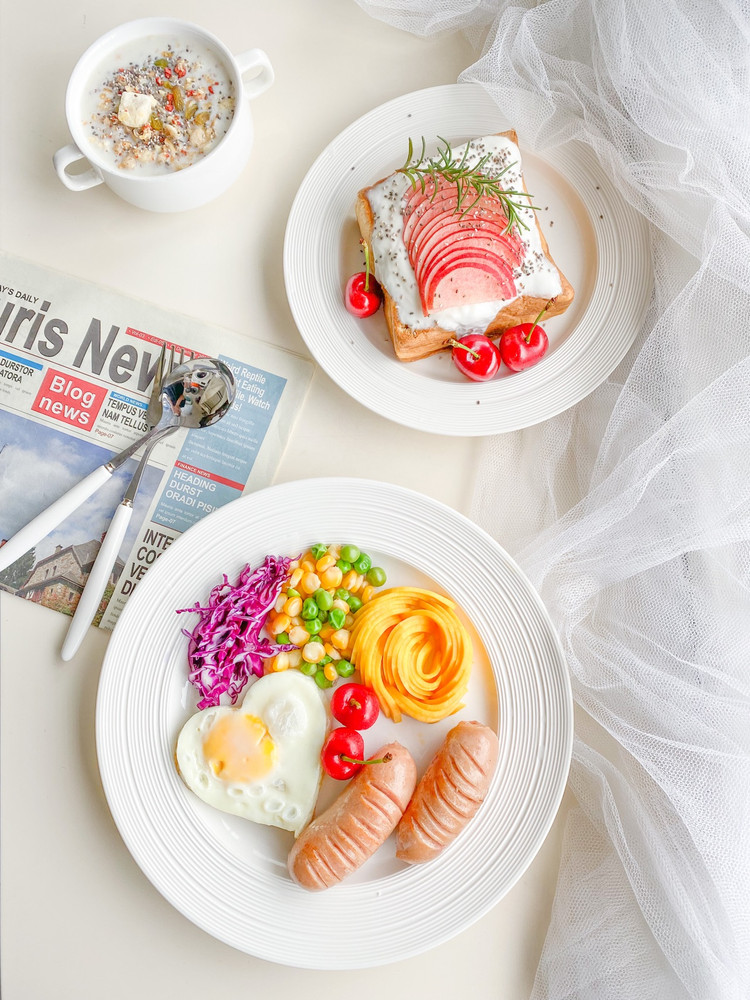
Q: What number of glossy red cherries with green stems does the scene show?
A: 5